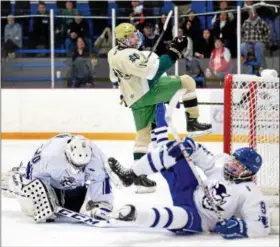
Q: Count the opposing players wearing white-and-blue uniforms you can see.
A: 2